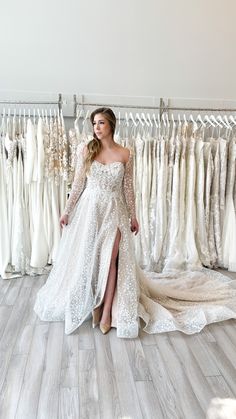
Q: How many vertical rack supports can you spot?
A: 3